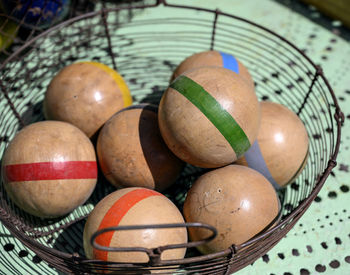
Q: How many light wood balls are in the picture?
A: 8